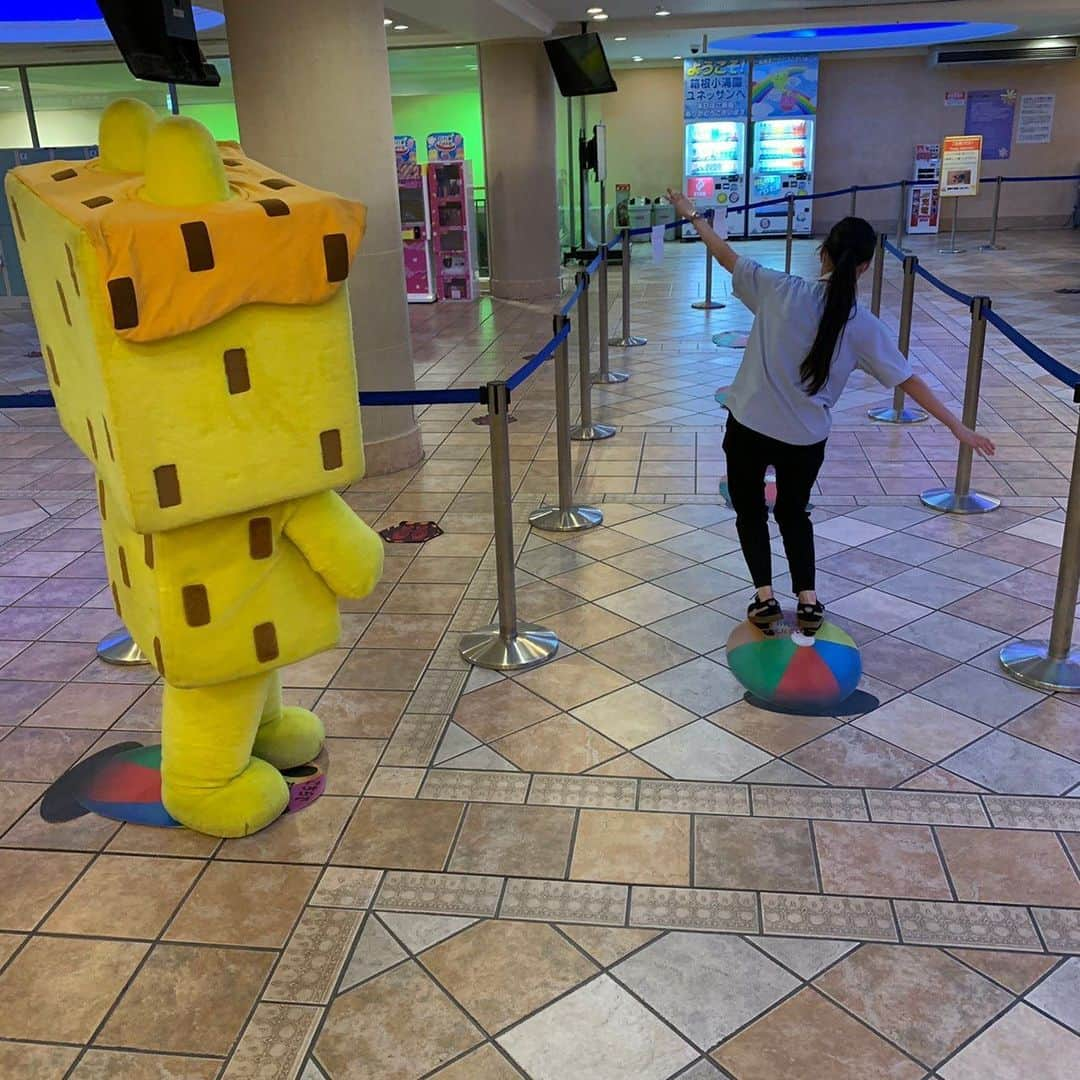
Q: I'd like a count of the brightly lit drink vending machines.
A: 2